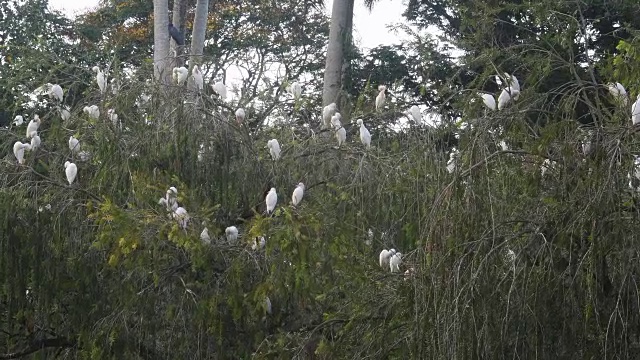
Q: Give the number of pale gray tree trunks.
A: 4